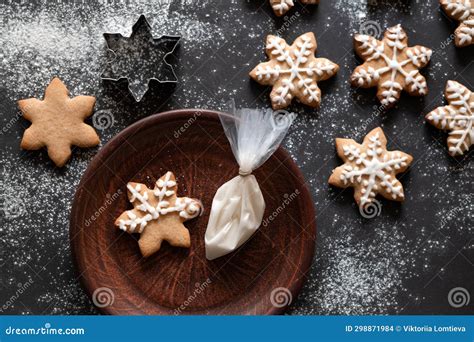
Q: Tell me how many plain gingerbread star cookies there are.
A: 1